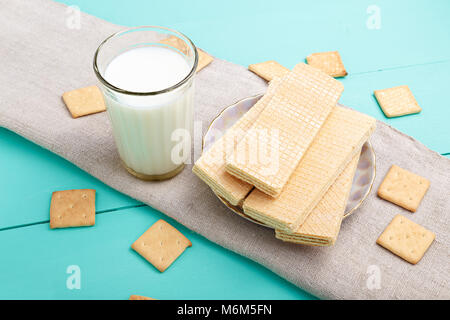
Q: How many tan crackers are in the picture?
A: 10